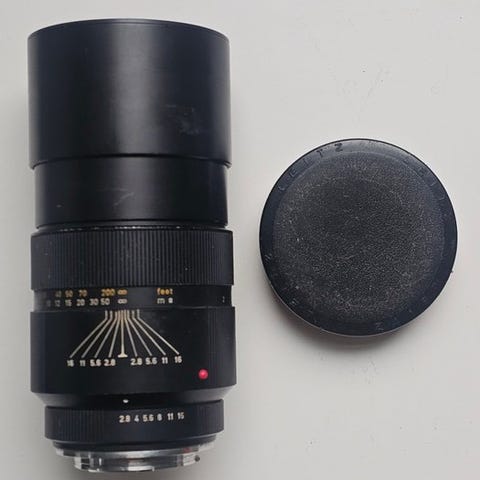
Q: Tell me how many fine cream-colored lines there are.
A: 9